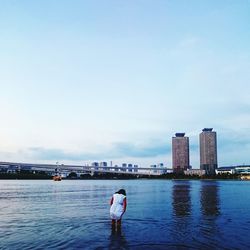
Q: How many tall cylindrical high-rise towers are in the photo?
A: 2